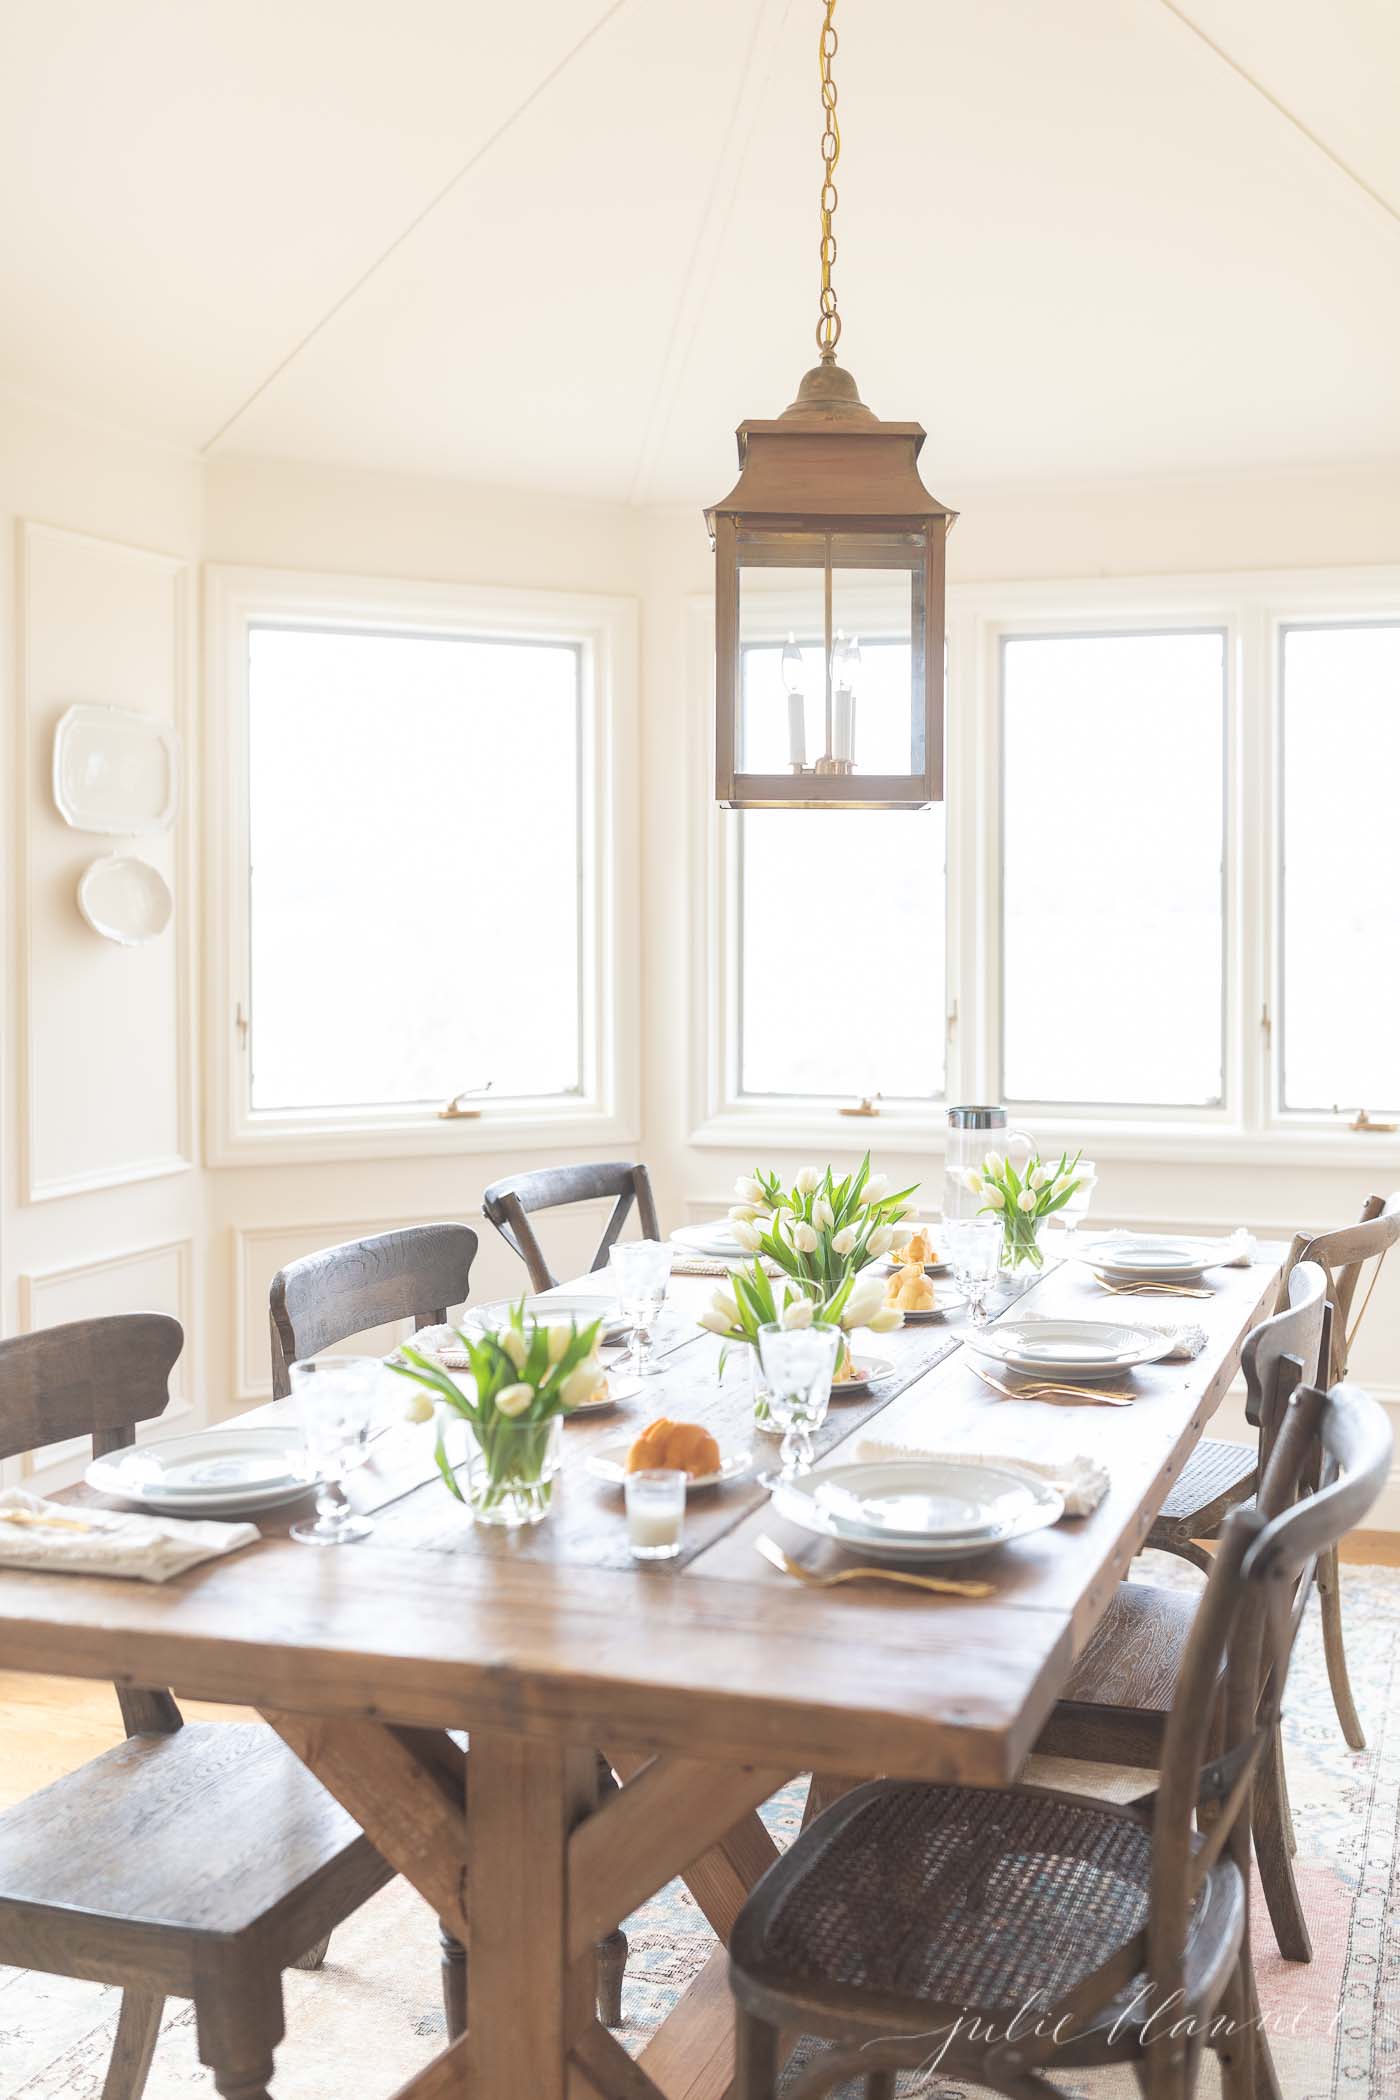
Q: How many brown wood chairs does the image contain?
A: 6